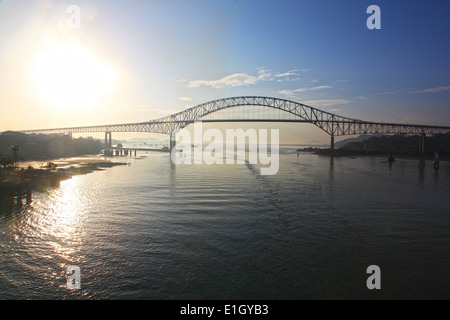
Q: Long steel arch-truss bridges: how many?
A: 1